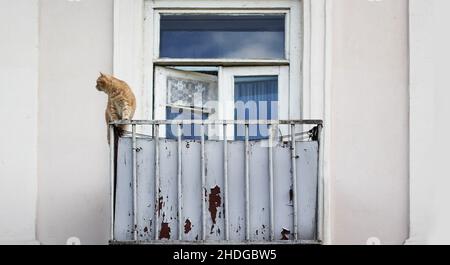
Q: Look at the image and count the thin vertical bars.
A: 10